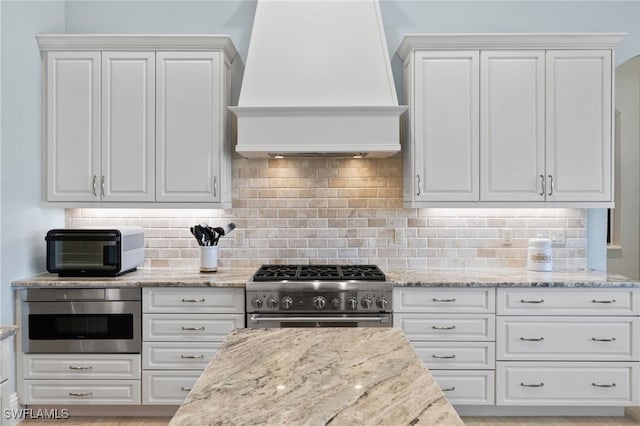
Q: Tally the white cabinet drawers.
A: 13